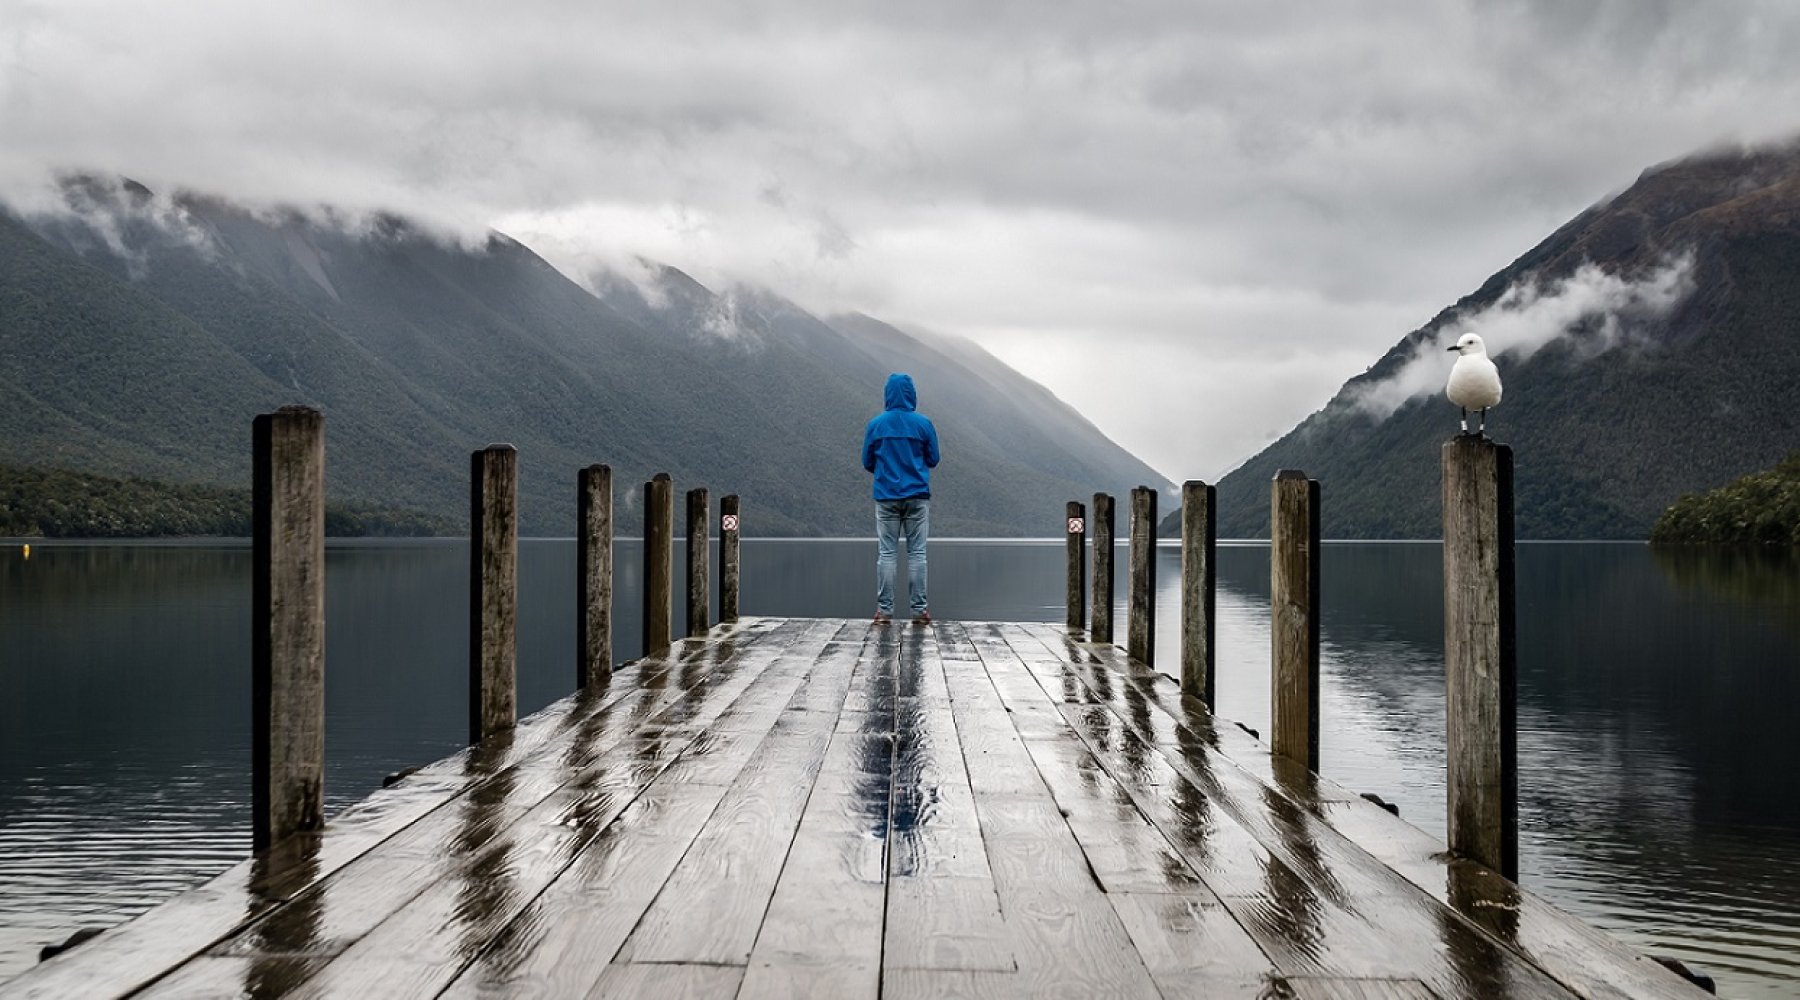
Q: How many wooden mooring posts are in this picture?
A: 12